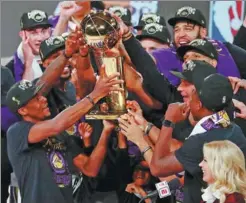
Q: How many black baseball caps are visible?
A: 10